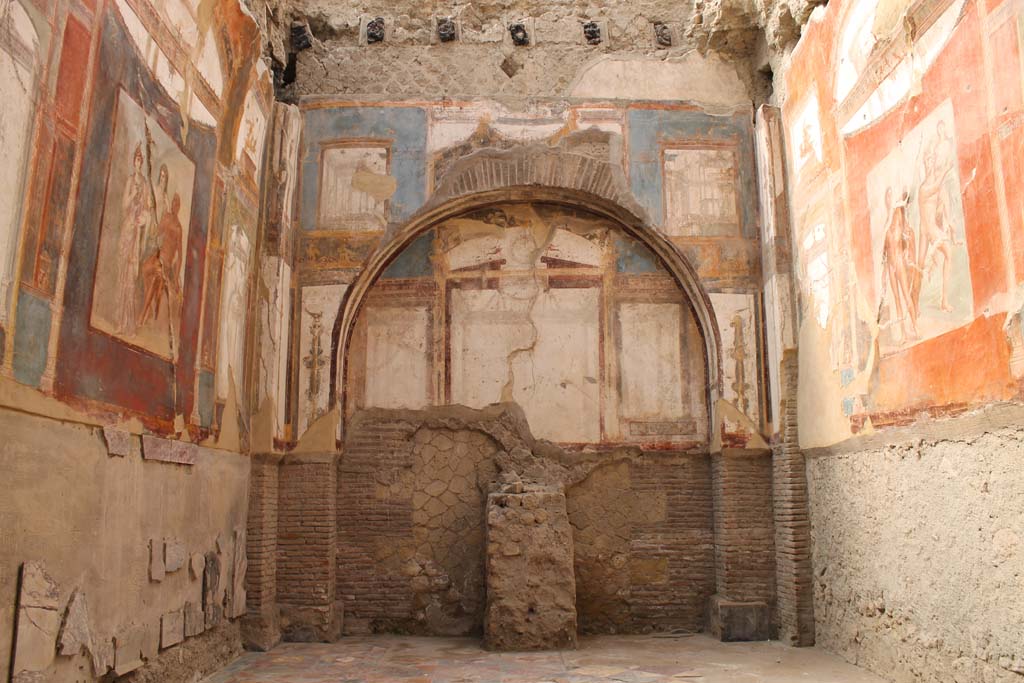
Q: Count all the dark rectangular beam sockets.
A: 6